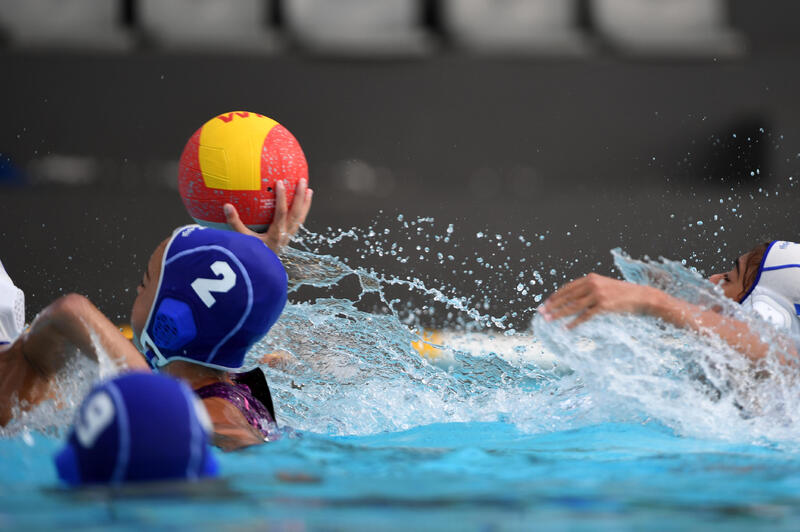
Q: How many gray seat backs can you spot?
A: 5